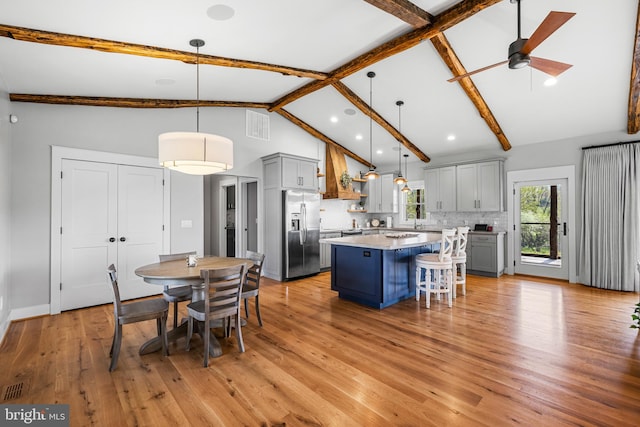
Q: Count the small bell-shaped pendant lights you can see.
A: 3